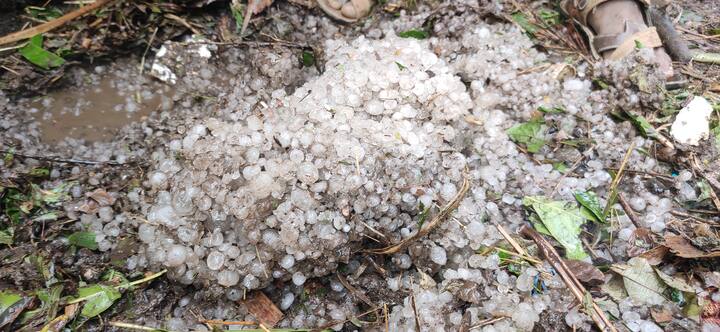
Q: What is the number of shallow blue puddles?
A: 0